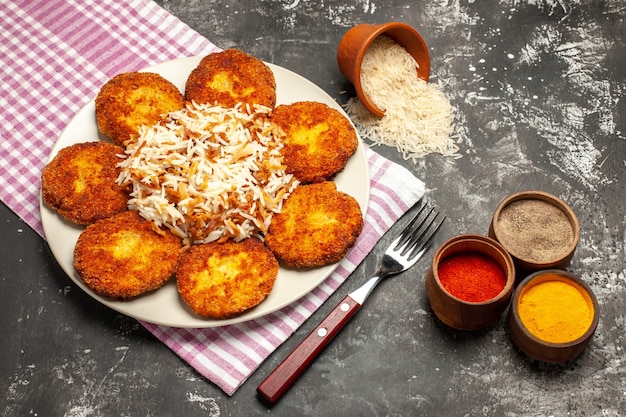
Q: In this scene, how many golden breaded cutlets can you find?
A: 7